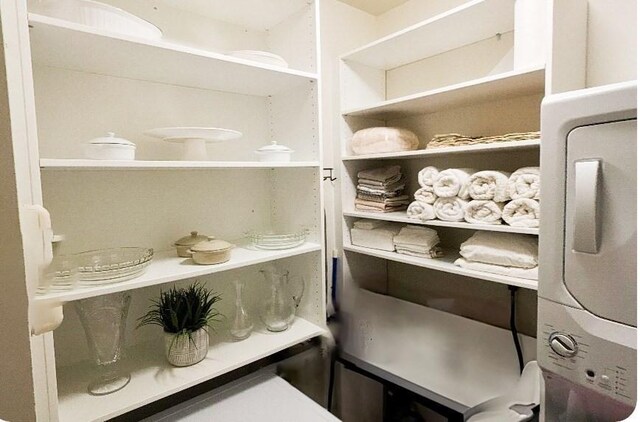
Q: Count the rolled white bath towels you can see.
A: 9